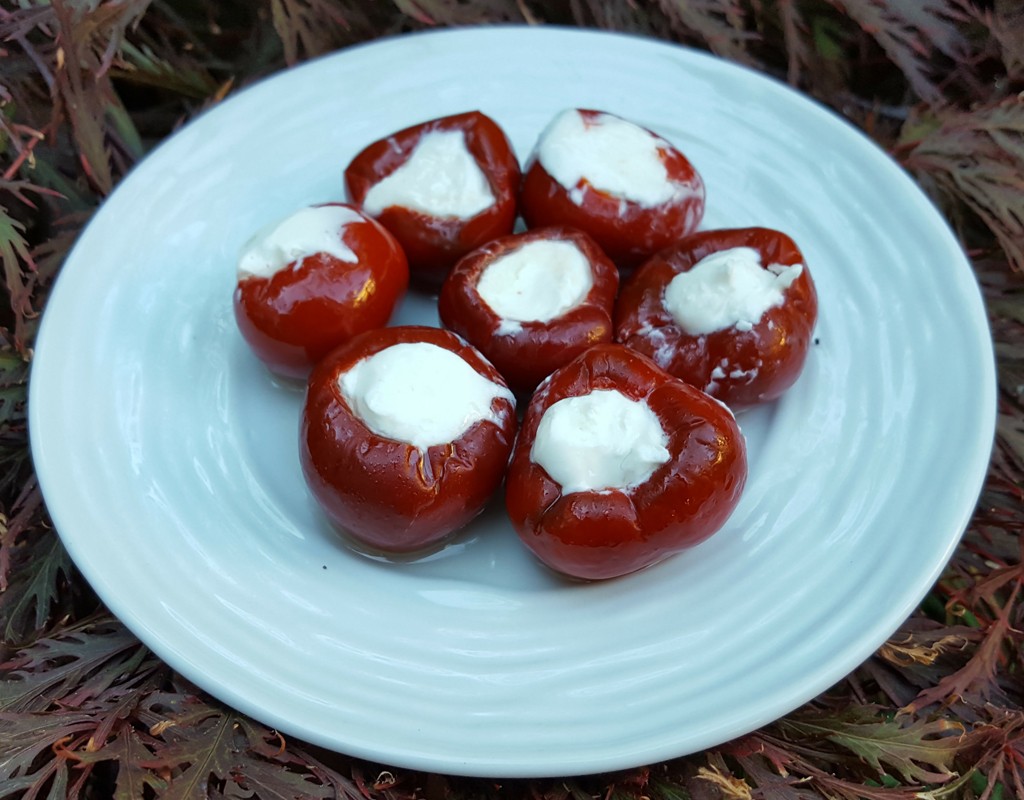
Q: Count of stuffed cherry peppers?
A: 7